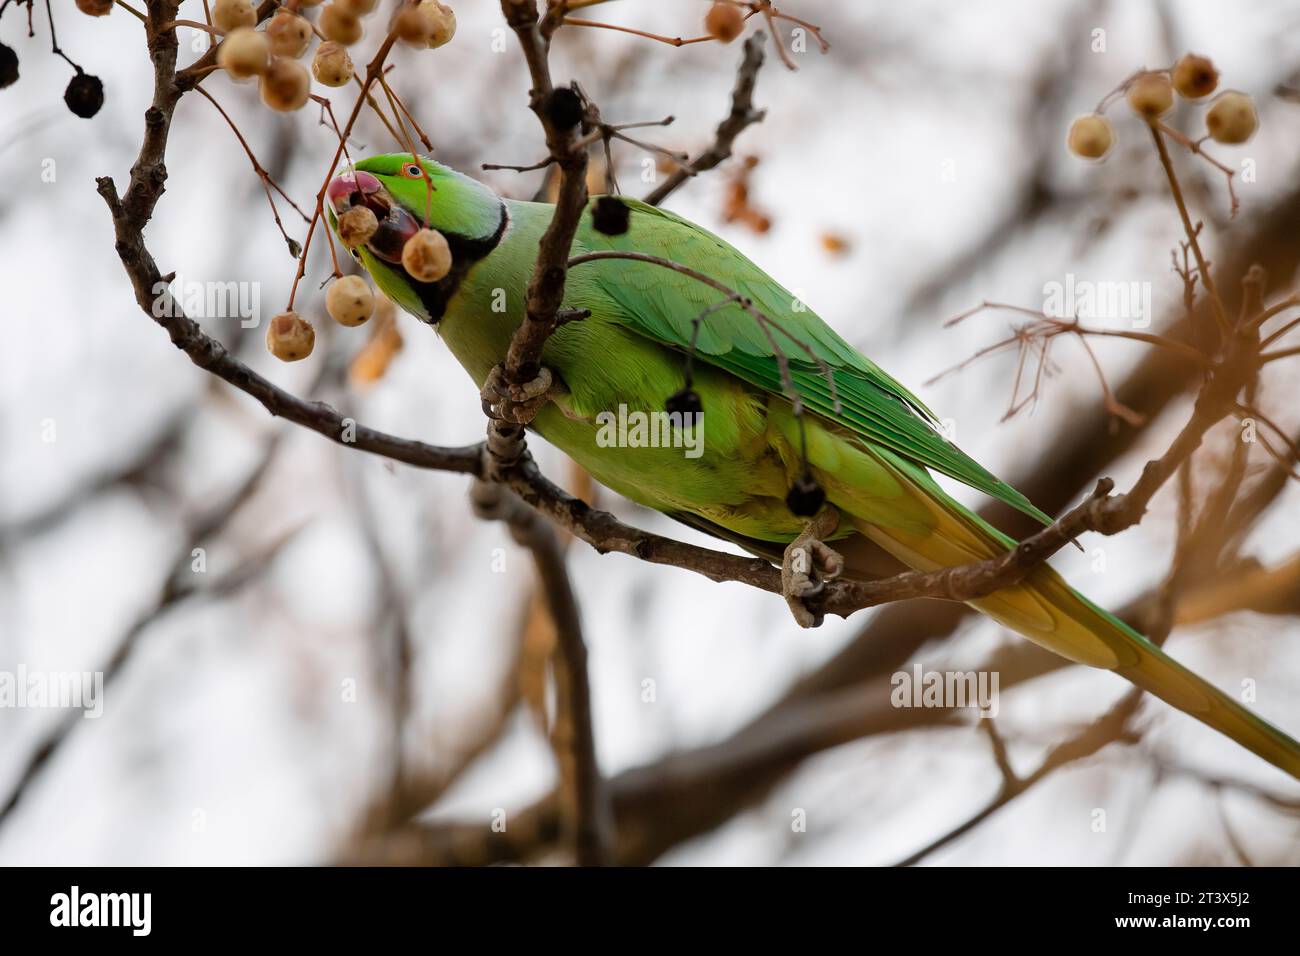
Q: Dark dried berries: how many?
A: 6